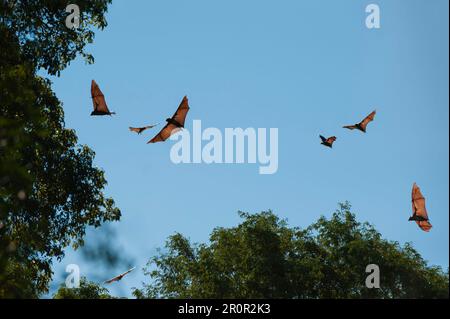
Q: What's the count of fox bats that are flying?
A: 7